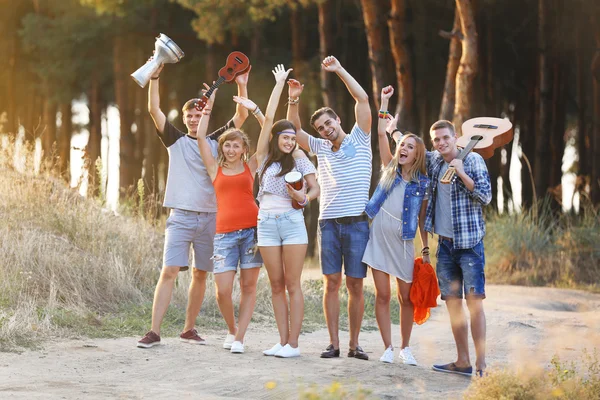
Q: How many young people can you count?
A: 6